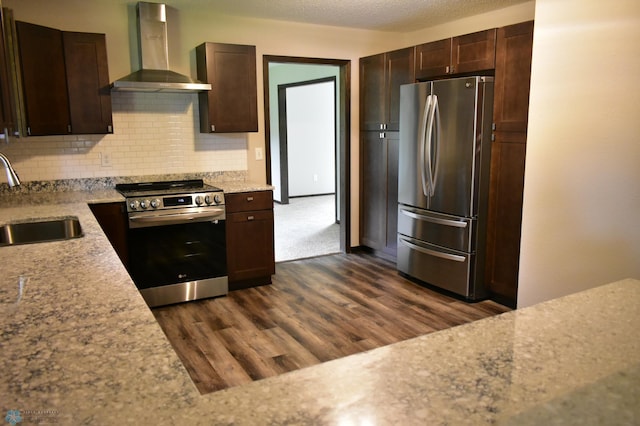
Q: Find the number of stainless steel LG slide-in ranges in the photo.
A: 1